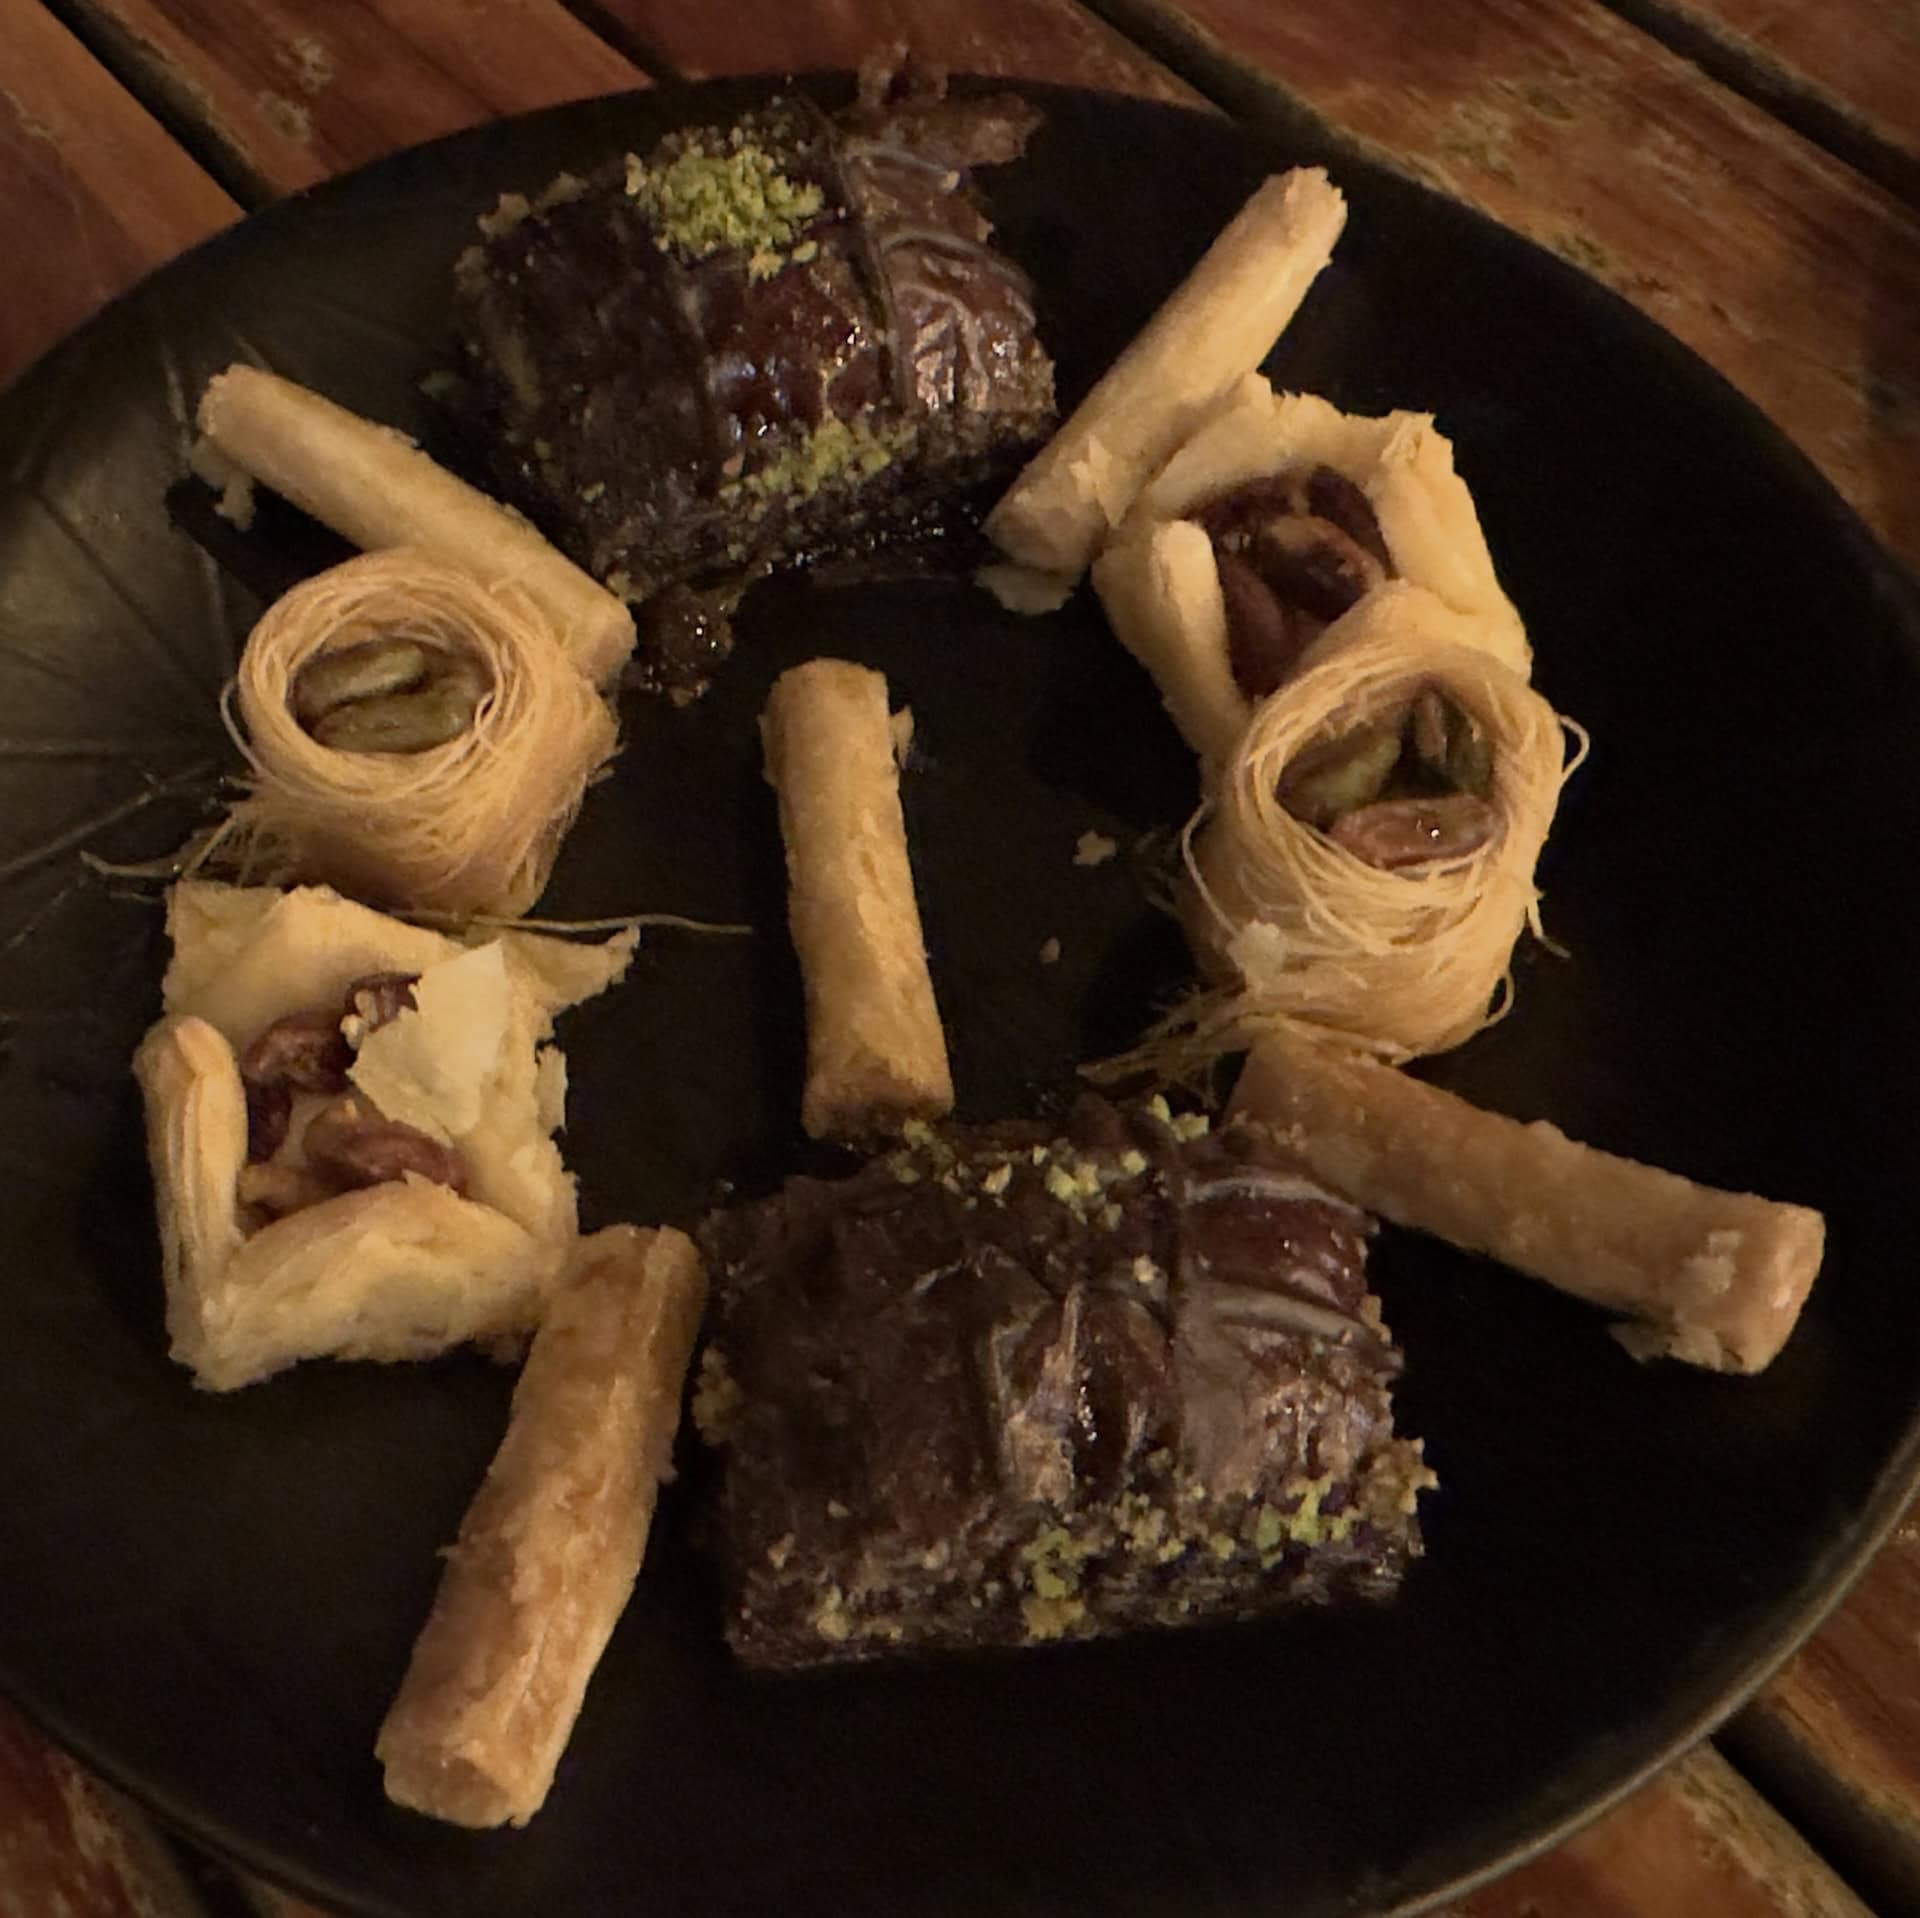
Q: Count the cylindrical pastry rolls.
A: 5